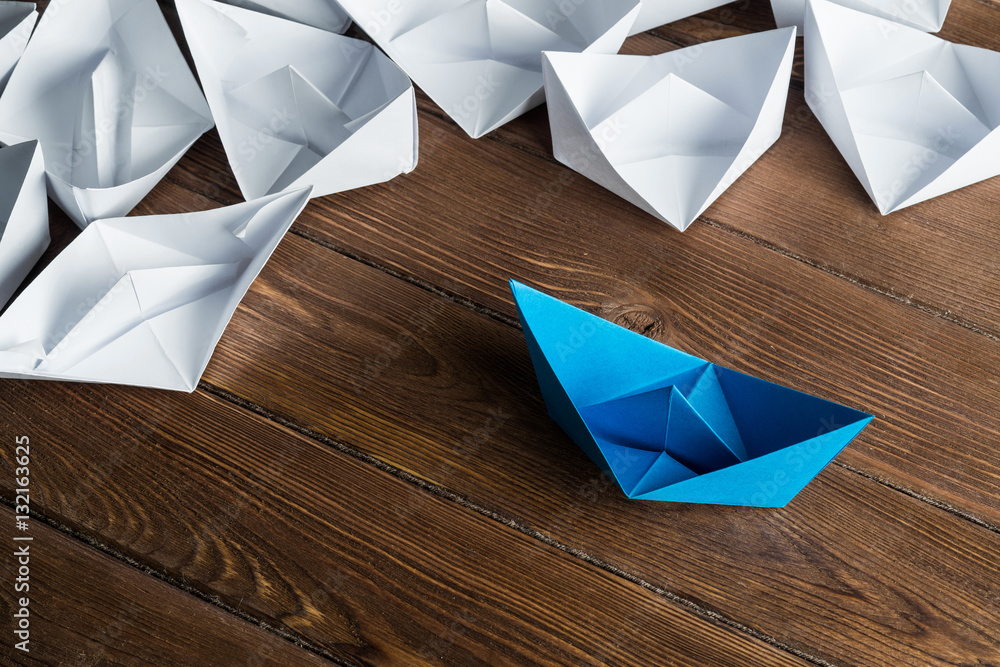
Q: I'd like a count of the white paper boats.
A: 11